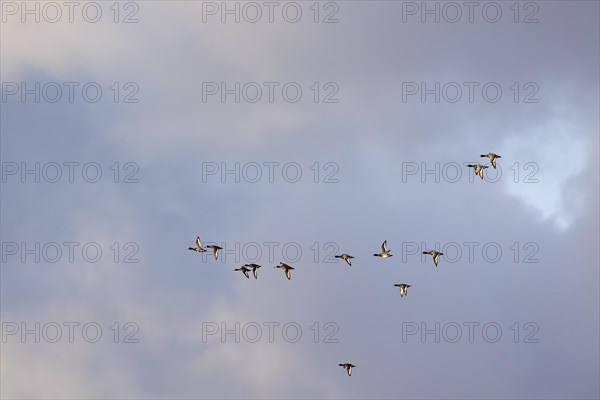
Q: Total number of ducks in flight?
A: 12